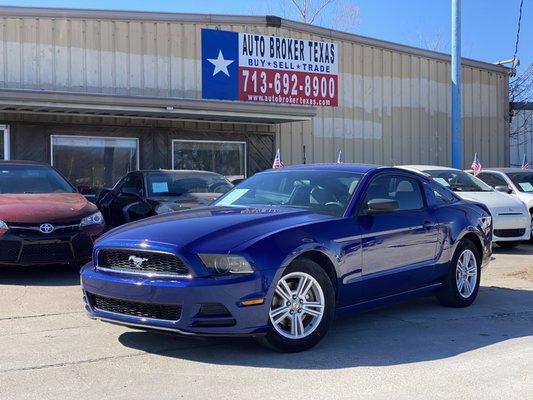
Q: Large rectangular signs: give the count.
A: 1